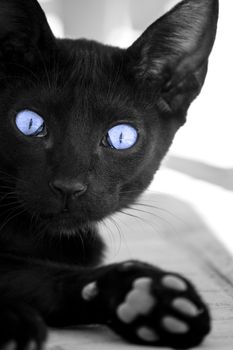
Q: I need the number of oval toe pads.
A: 4